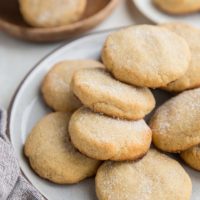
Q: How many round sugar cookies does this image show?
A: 11